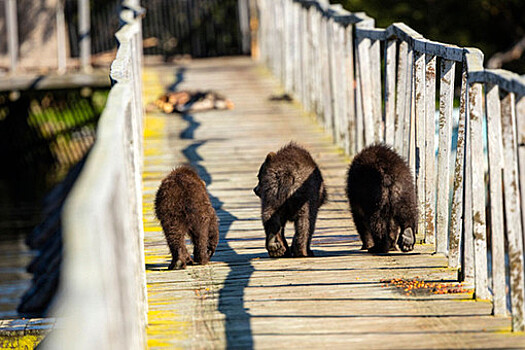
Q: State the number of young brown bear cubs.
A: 3